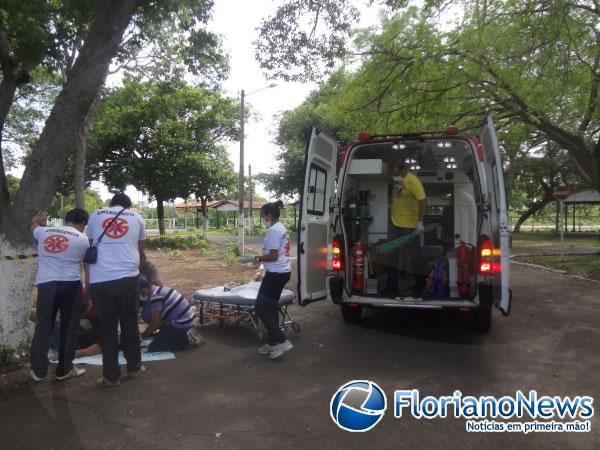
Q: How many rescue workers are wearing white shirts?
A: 3